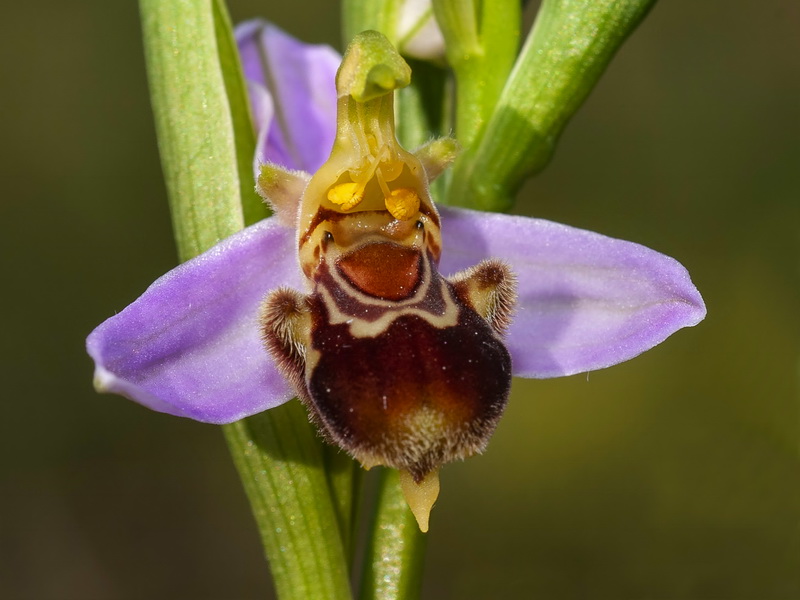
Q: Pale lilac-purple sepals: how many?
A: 3